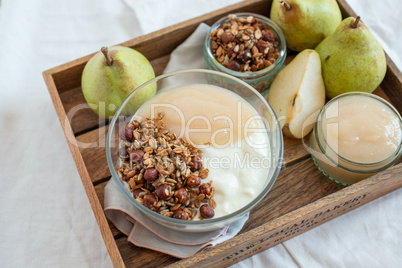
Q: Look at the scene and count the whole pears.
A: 3